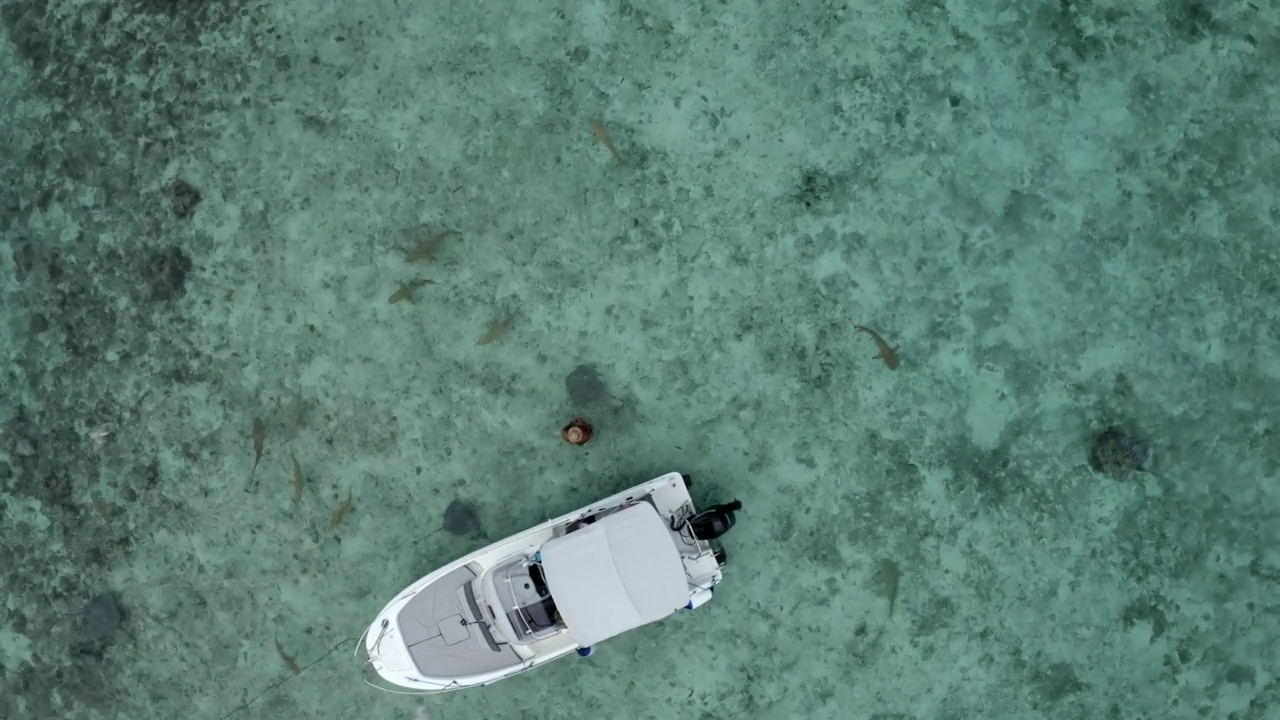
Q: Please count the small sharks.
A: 10